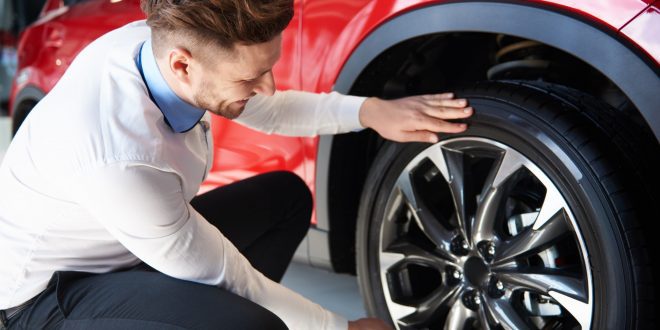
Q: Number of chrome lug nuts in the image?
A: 5